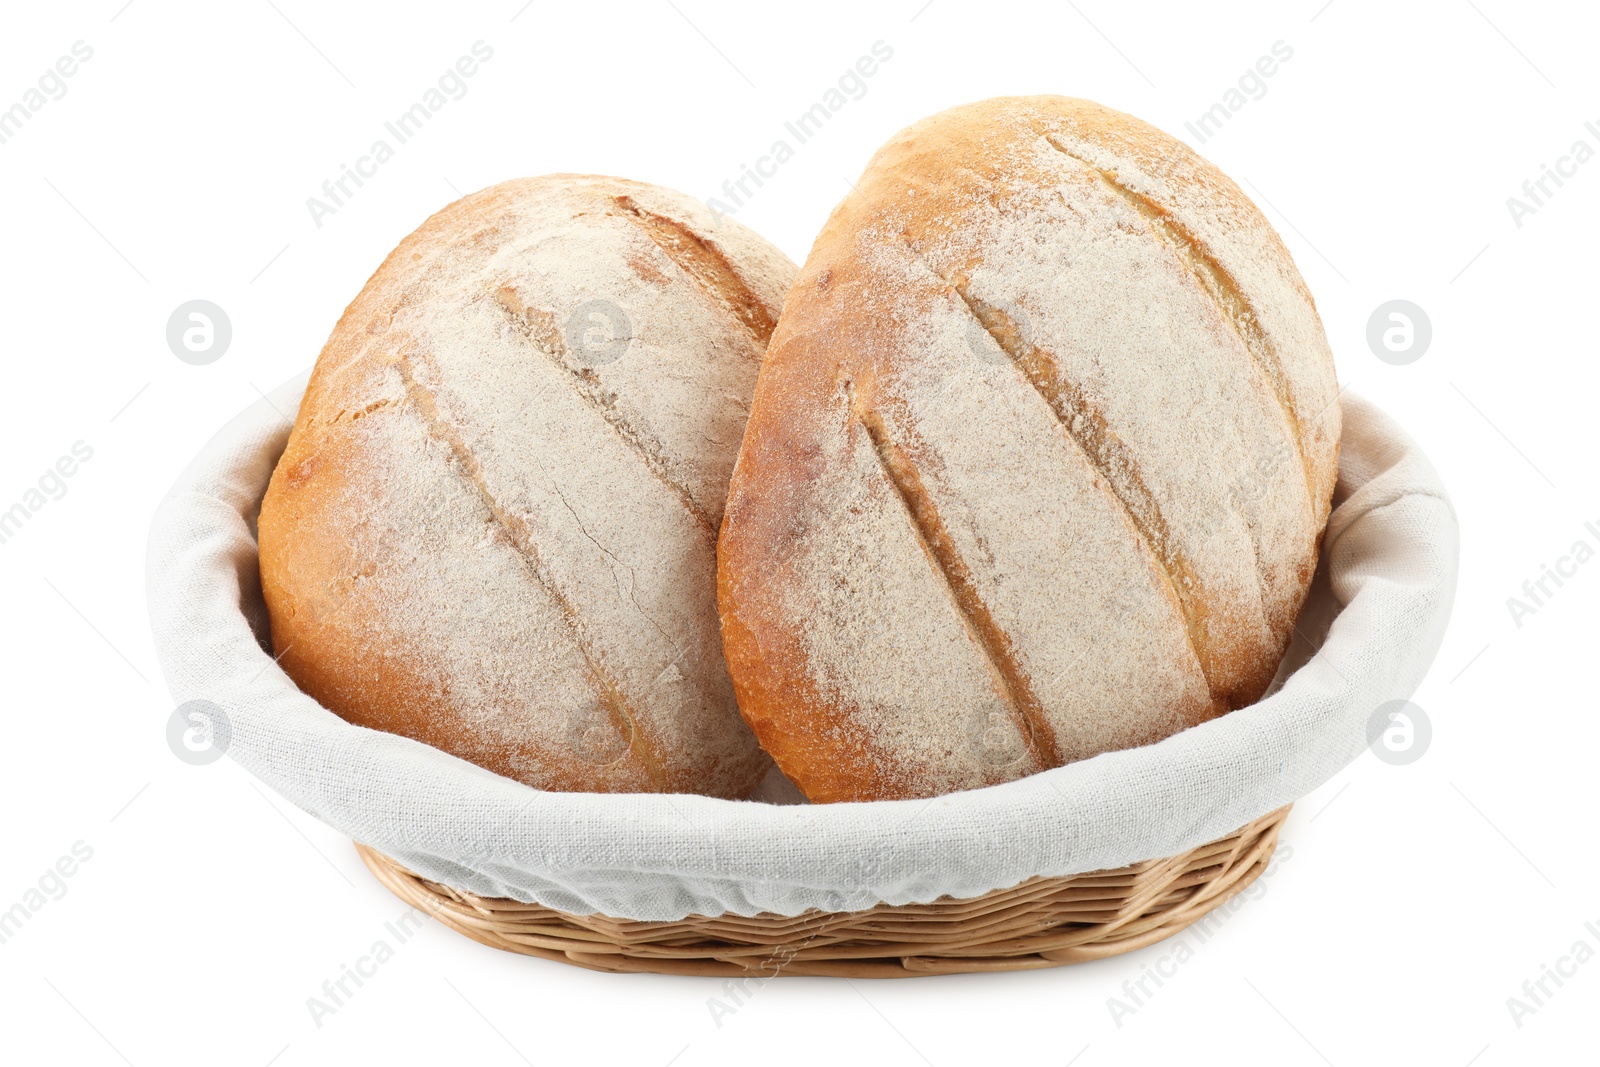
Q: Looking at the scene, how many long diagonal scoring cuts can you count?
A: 6